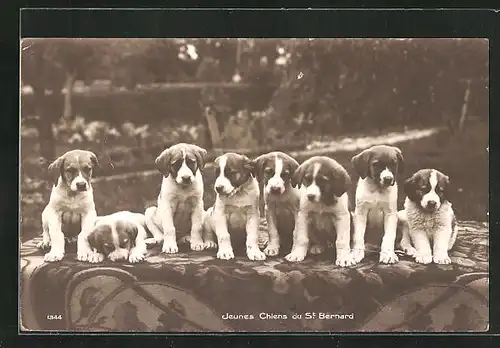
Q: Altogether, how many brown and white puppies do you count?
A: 8